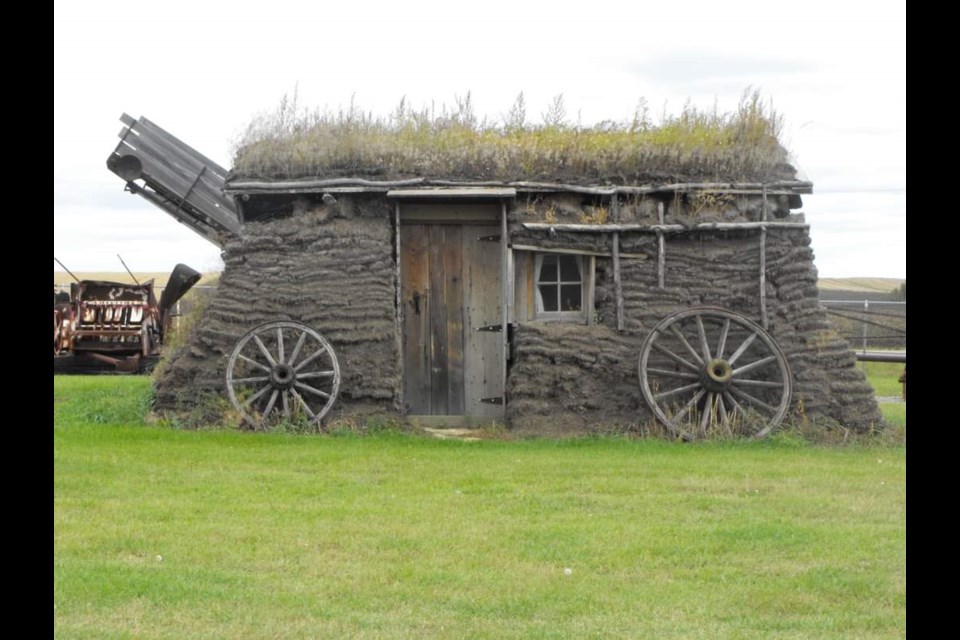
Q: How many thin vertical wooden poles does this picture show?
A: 3